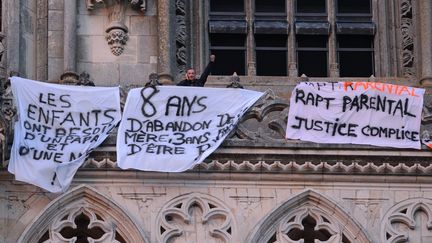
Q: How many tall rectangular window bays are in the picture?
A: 4